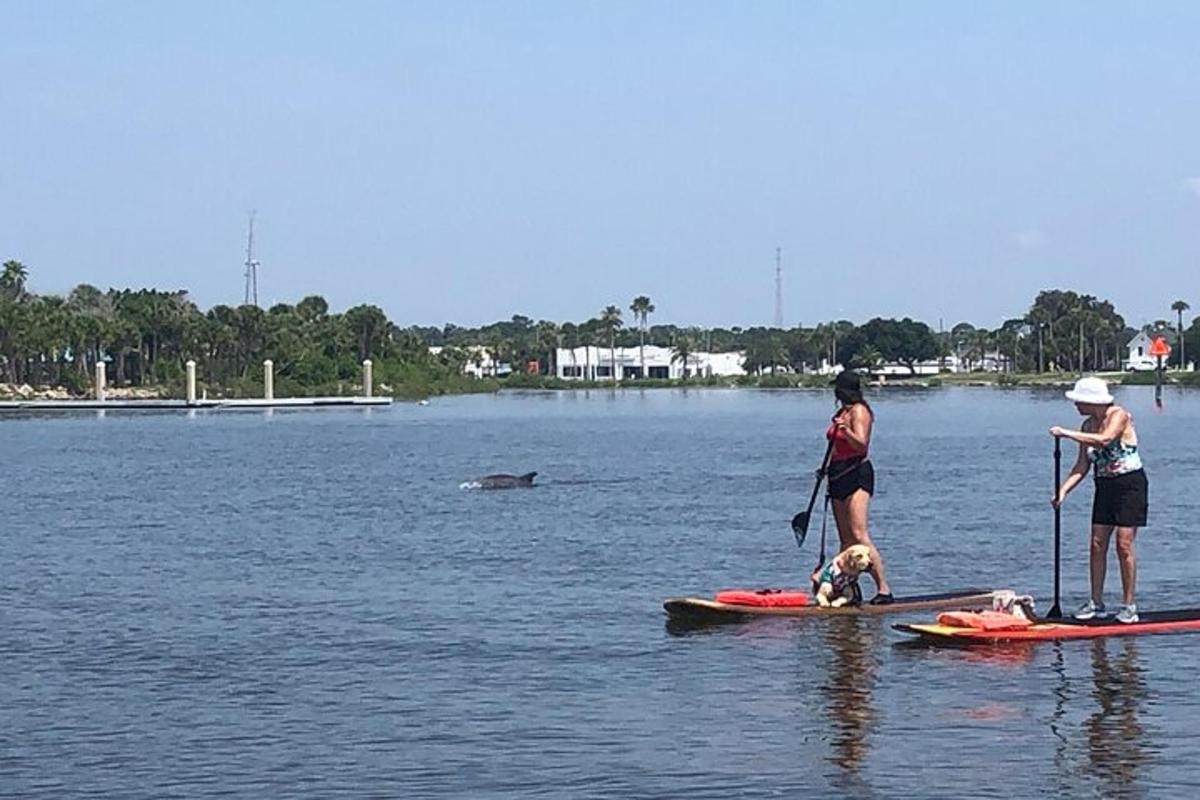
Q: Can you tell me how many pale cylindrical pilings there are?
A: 4